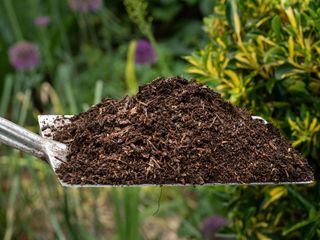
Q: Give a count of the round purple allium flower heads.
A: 5